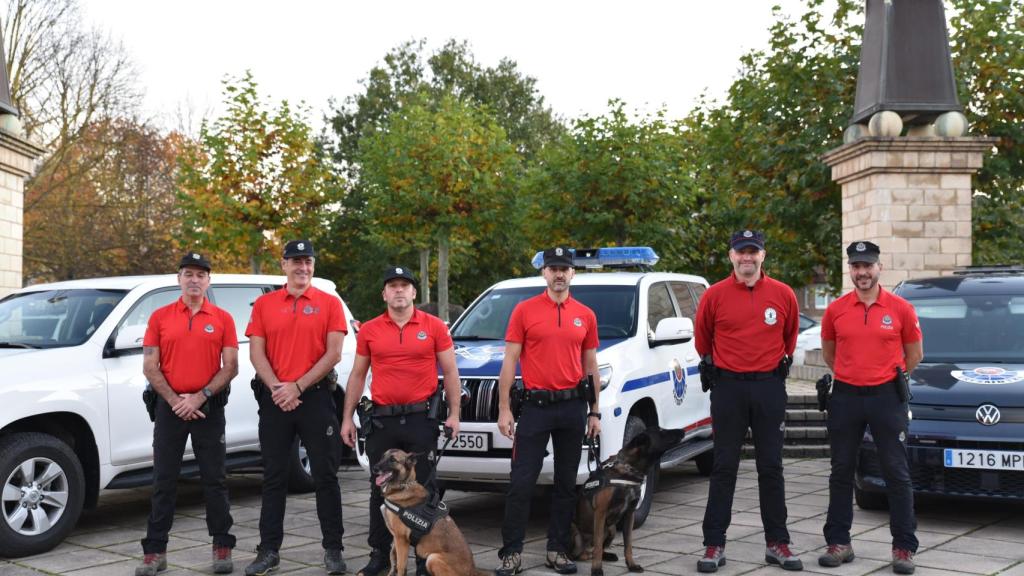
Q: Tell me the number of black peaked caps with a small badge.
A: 6